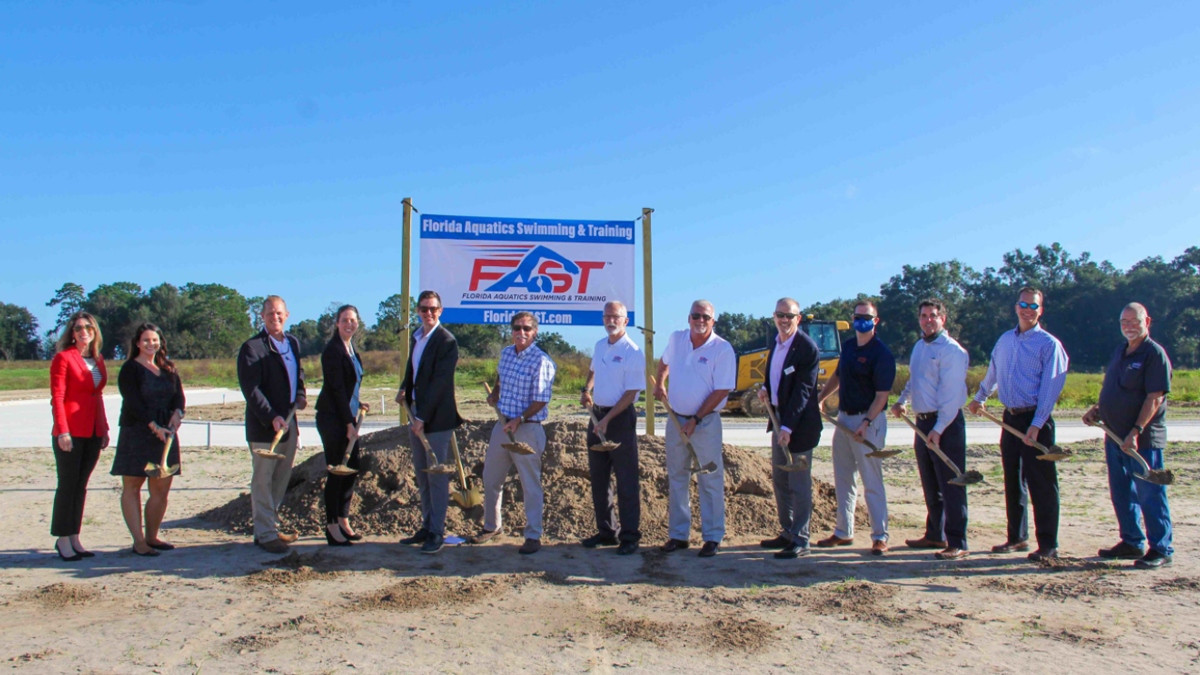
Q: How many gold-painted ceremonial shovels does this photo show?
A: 13